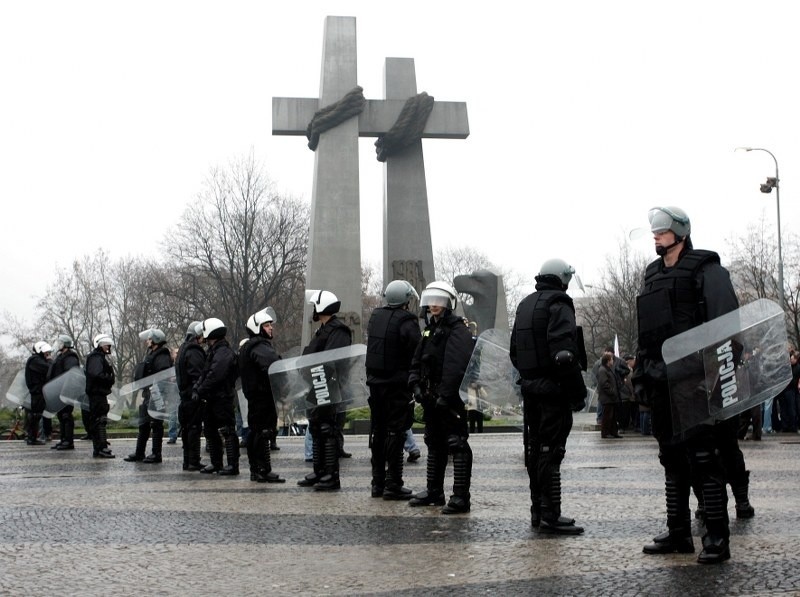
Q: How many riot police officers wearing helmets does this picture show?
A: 12